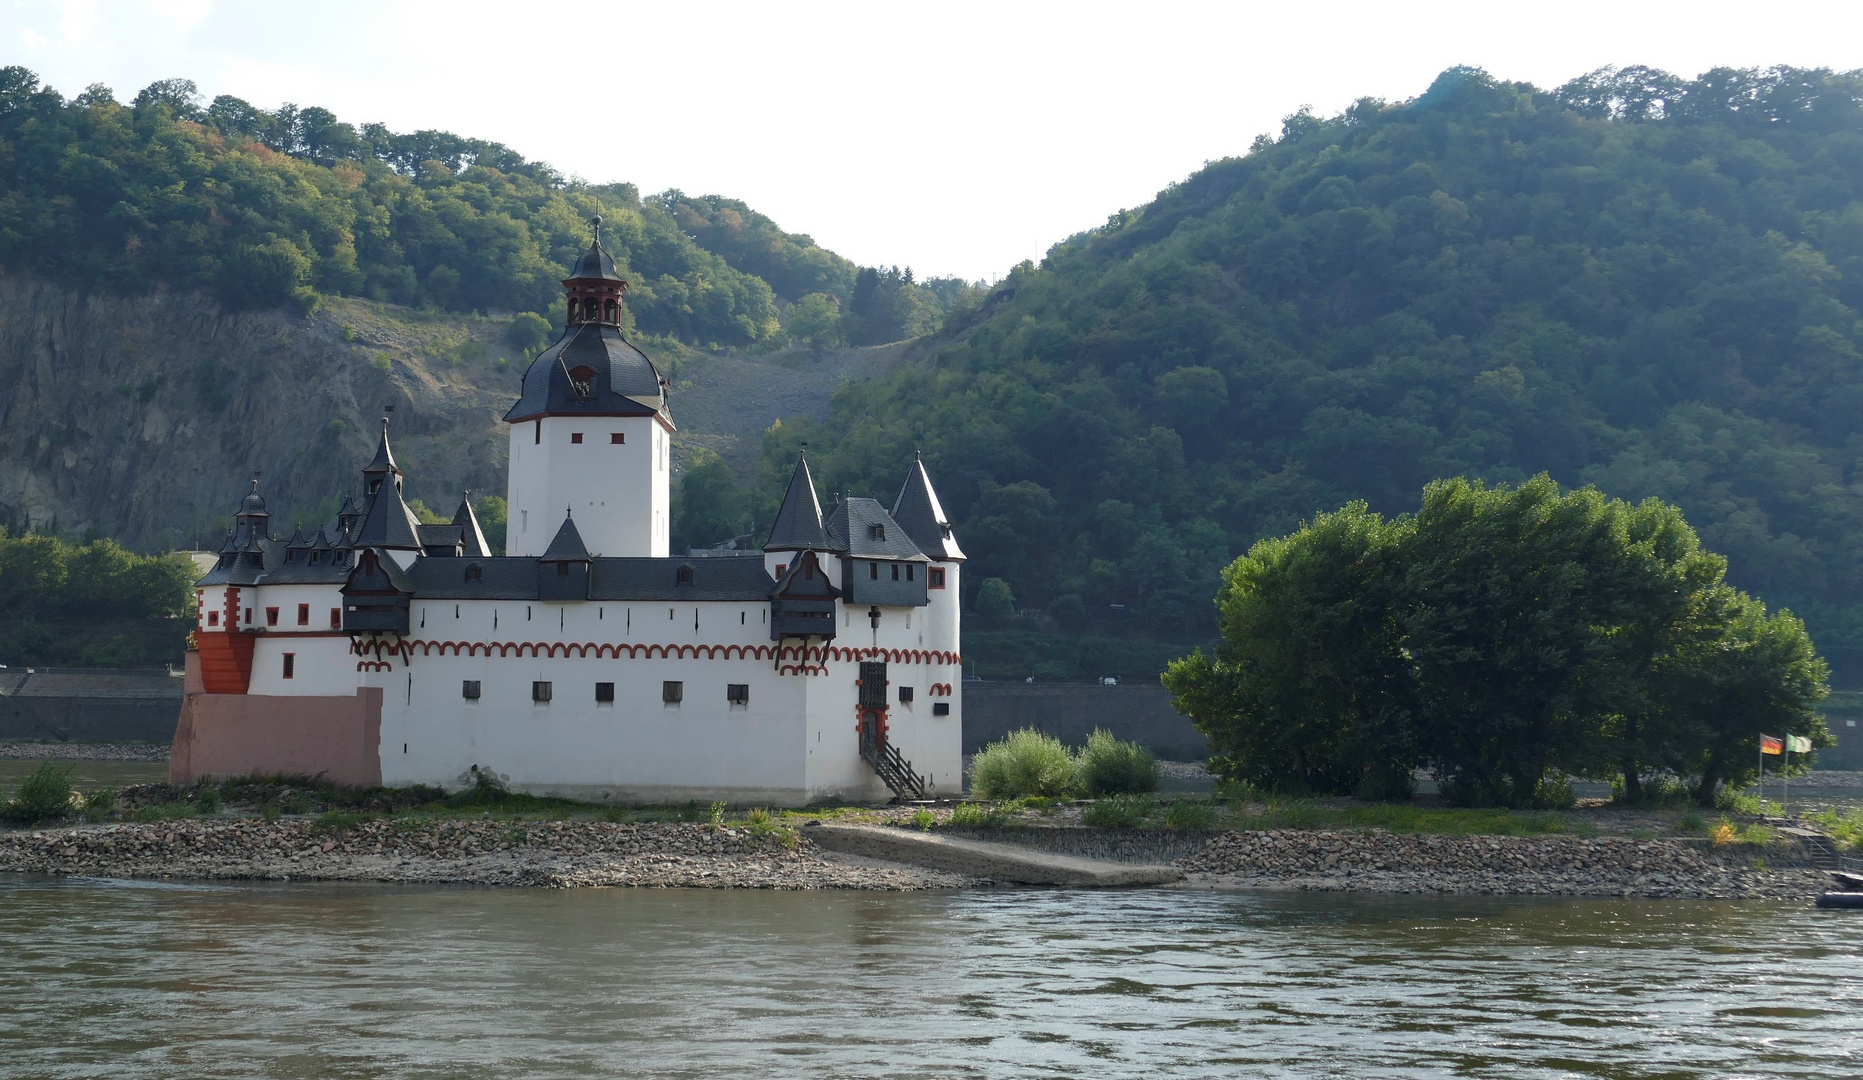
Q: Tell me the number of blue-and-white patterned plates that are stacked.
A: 0